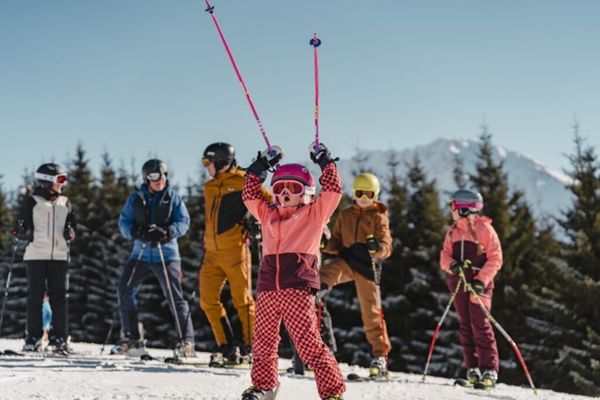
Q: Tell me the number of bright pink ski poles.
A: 2